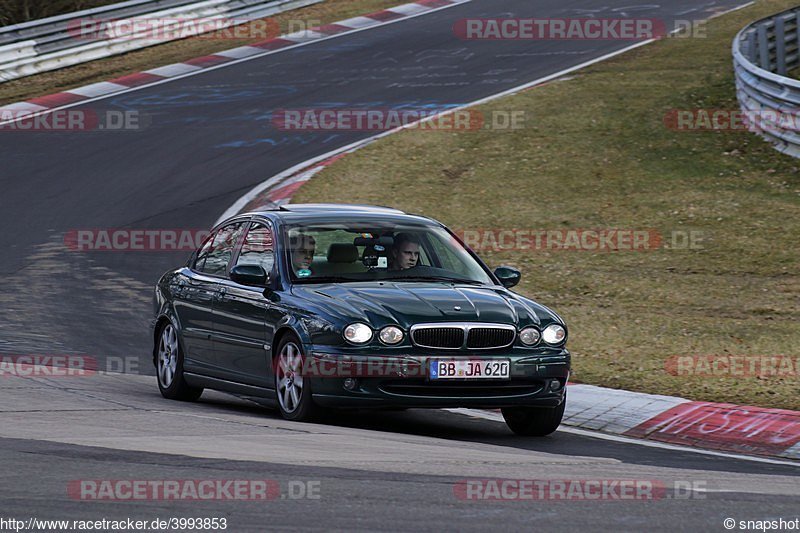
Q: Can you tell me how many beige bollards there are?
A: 0